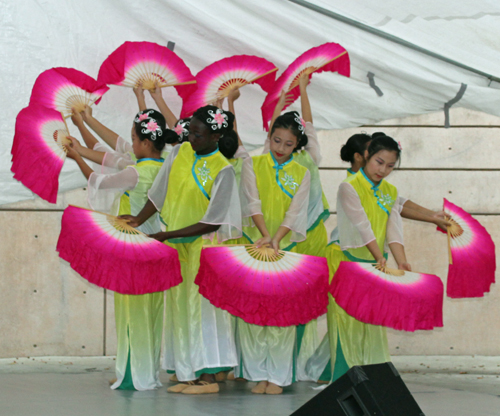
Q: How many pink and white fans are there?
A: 9